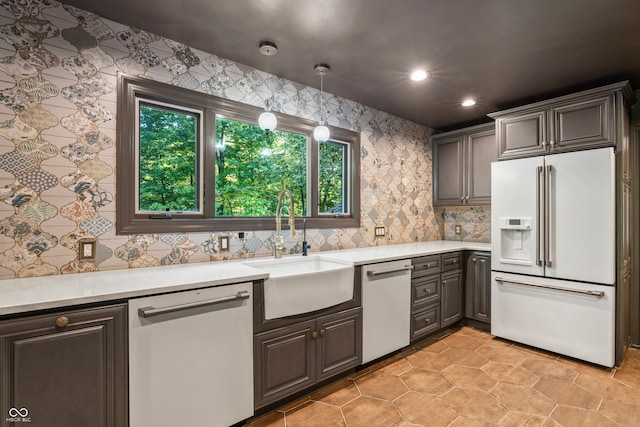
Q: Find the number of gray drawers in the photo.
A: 4